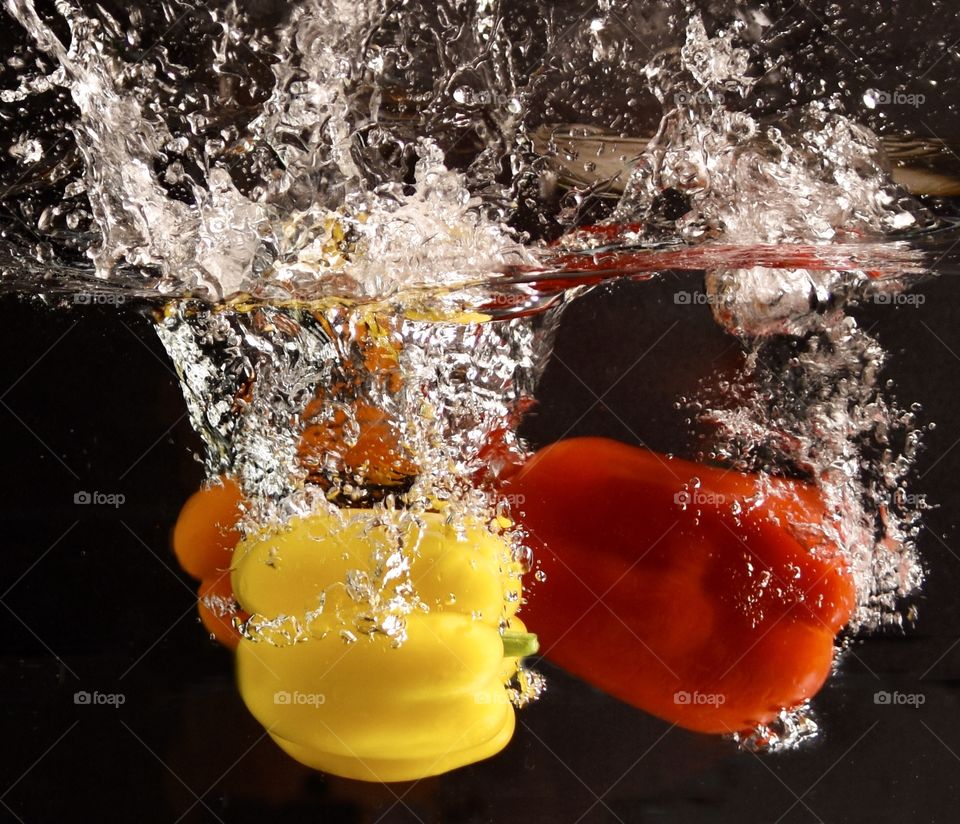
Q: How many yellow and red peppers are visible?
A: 2